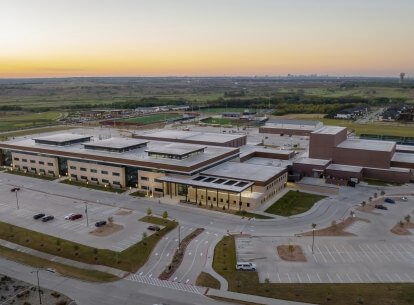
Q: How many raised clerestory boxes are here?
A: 3